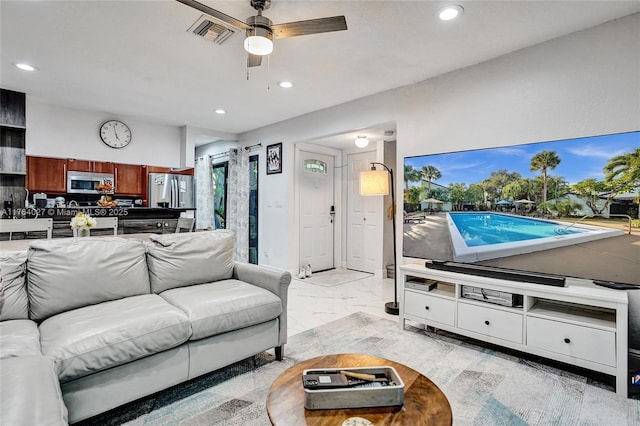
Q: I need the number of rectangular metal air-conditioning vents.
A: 1